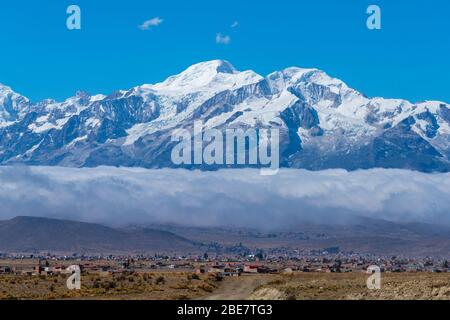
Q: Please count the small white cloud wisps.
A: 3